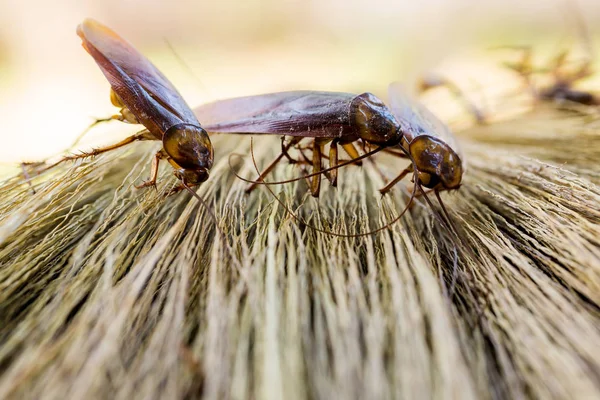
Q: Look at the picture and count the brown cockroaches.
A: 3